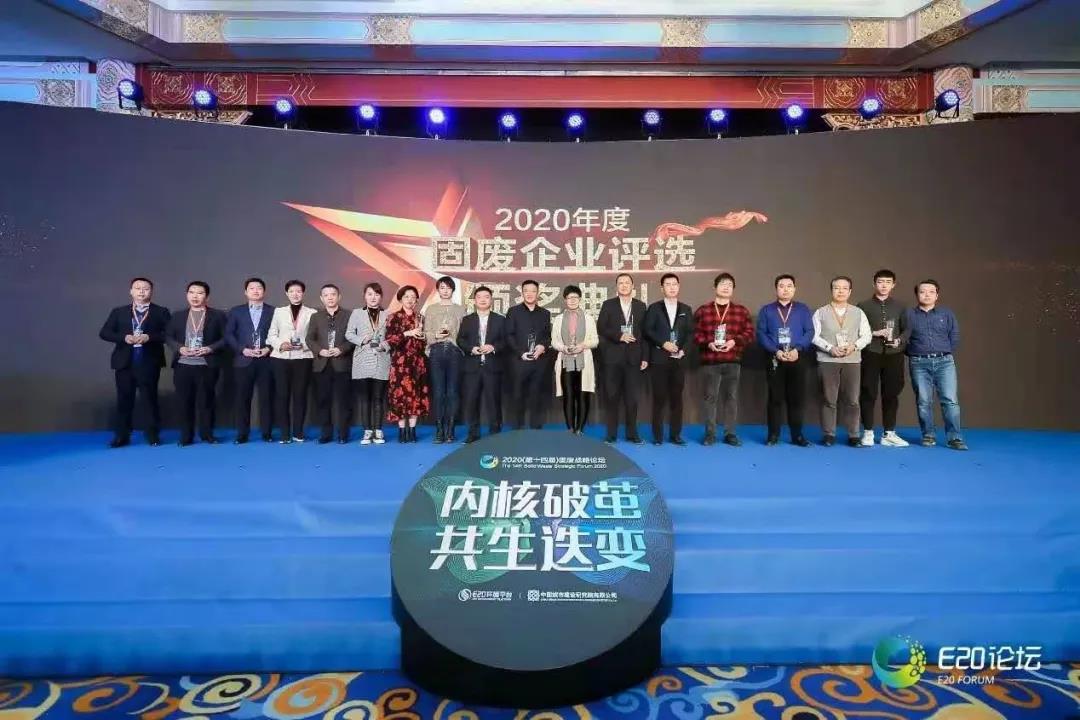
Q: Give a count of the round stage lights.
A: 12